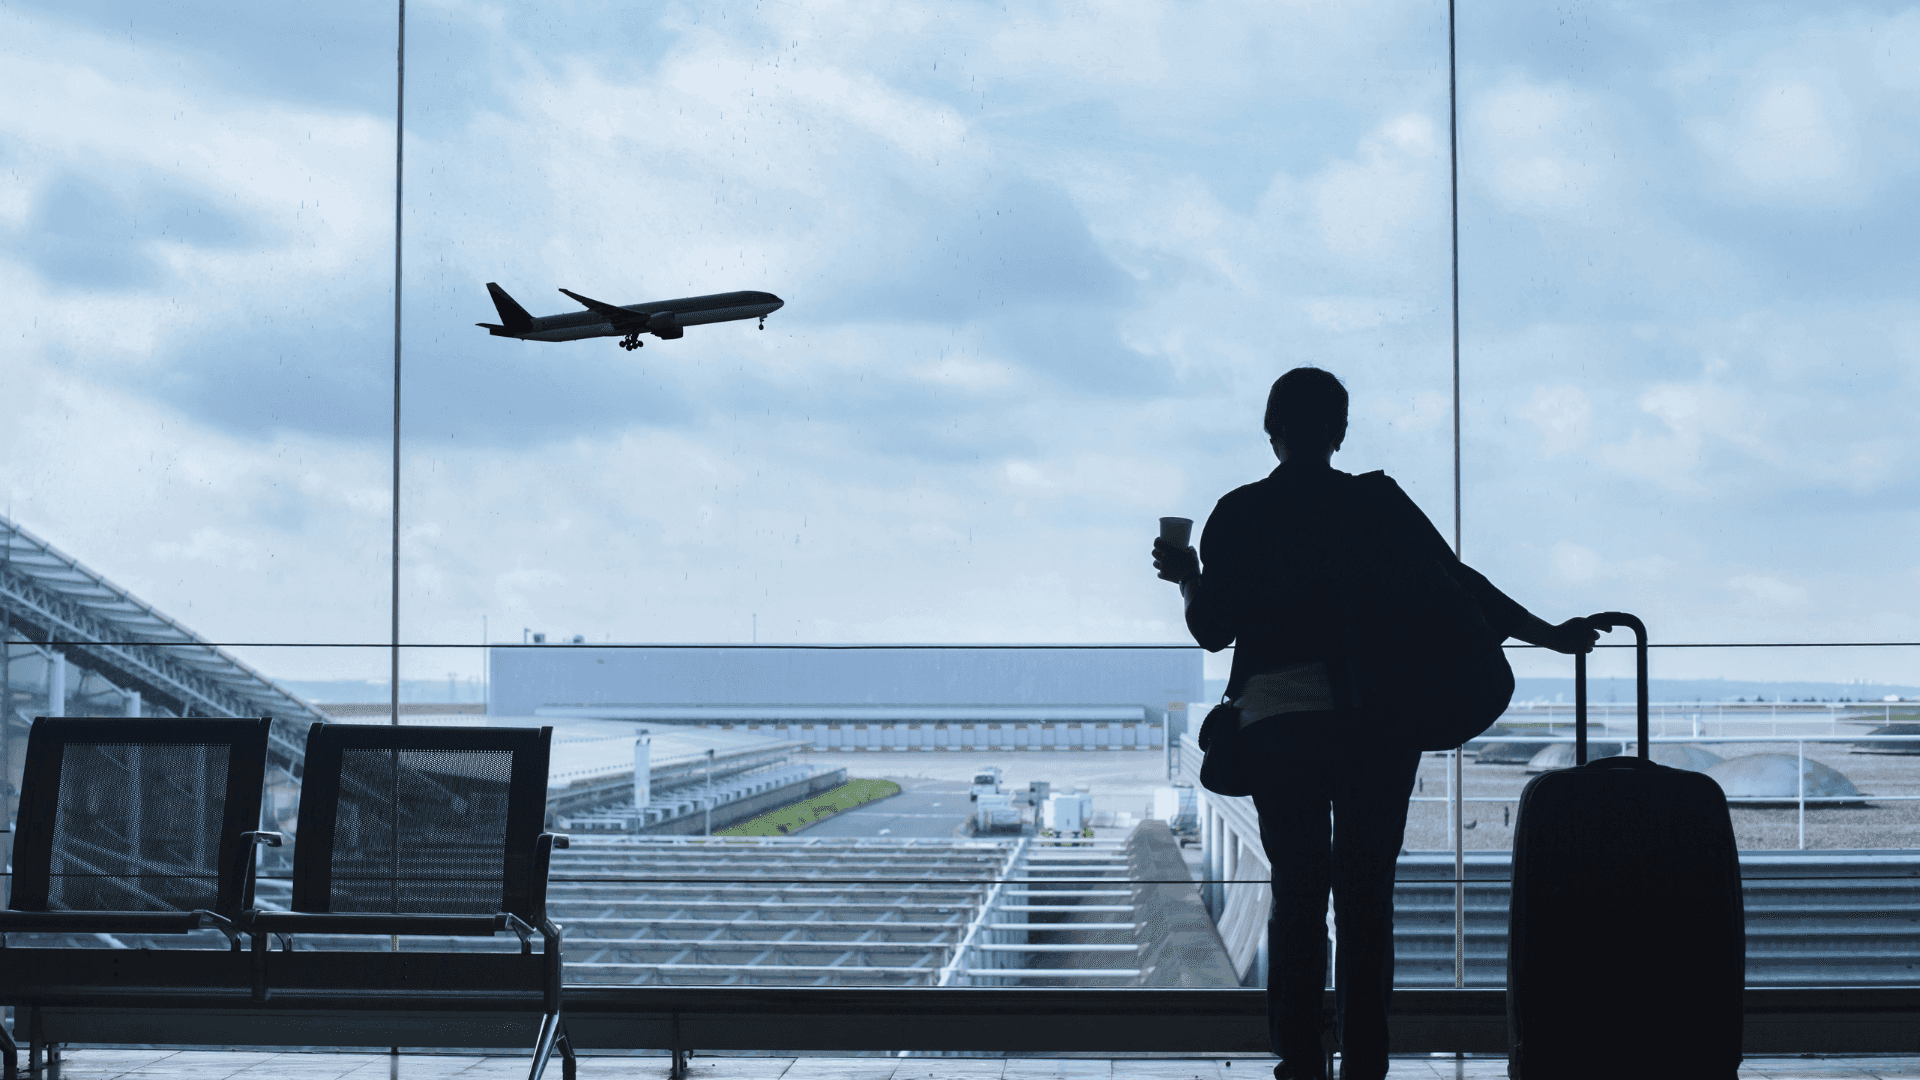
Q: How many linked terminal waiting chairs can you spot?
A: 2